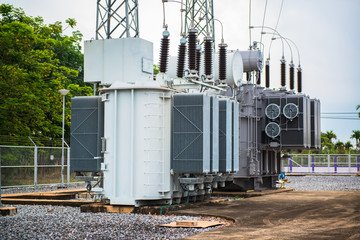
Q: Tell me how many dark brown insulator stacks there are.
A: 12